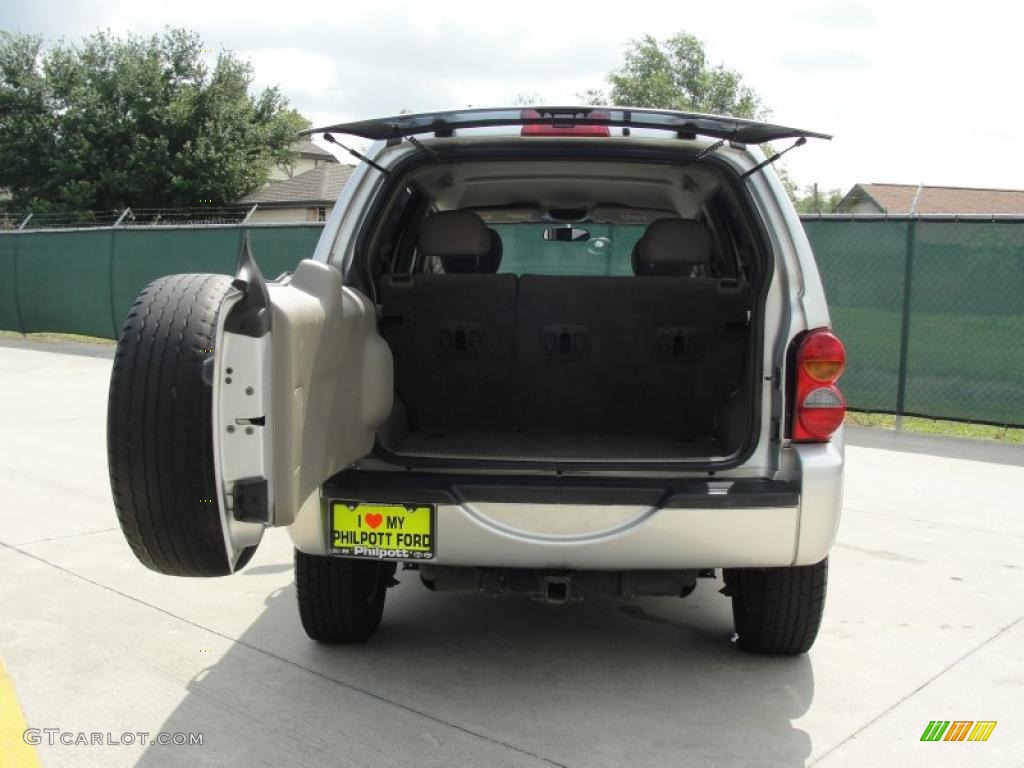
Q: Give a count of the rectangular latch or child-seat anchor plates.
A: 3